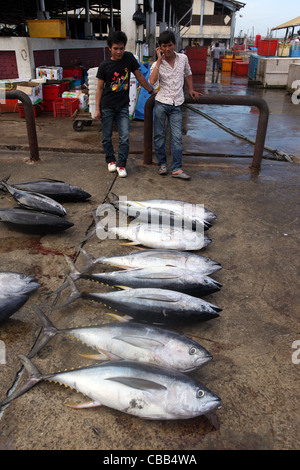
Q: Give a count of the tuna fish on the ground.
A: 13